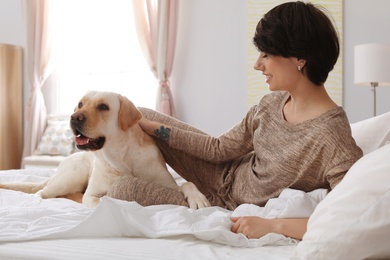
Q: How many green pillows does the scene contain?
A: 0